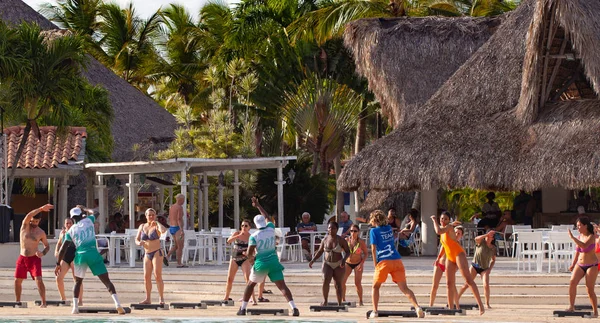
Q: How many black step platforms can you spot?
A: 15